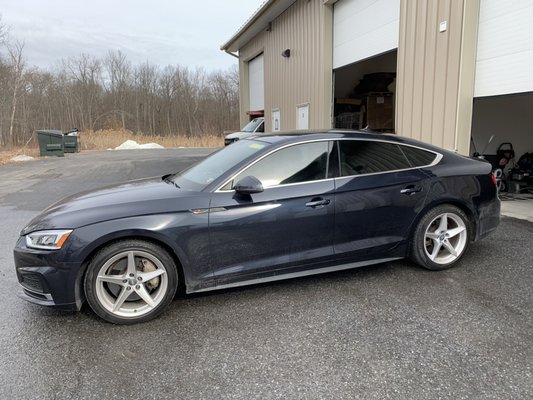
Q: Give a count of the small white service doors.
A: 2